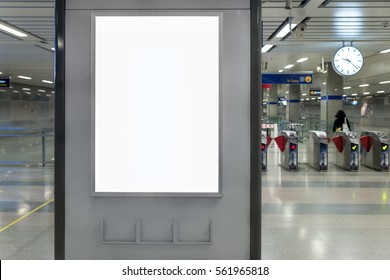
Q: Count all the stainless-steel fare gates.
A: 5